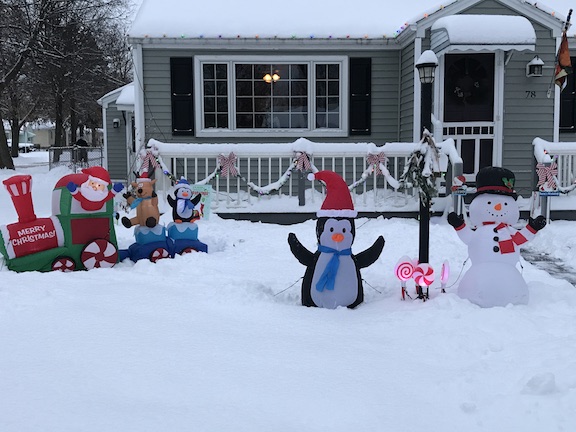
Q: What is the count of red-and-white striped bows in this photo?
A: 5